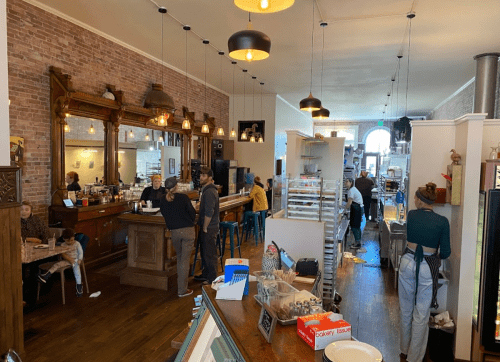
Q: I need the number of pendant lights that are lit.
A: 12